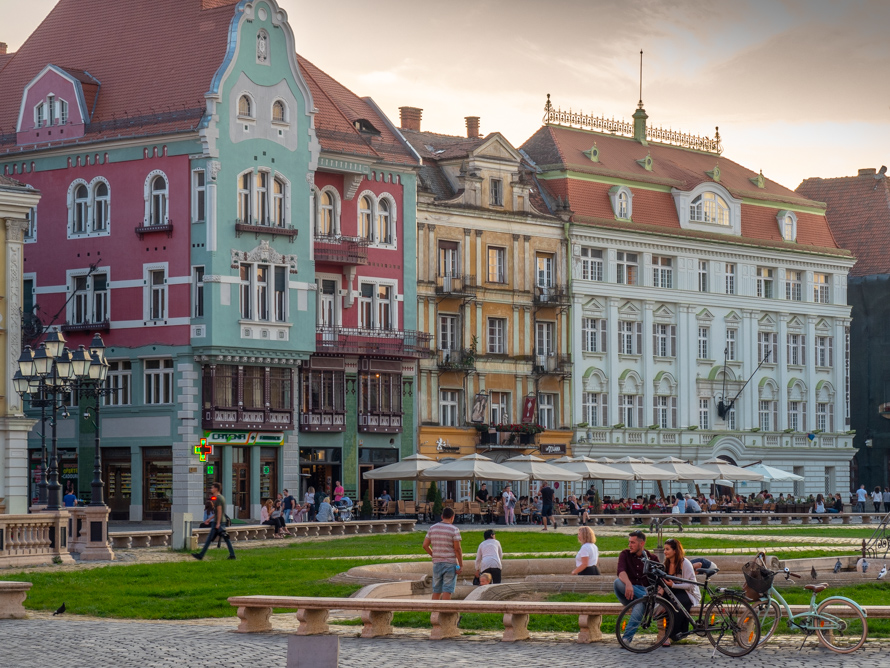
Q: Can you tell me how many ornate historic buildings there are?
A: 3